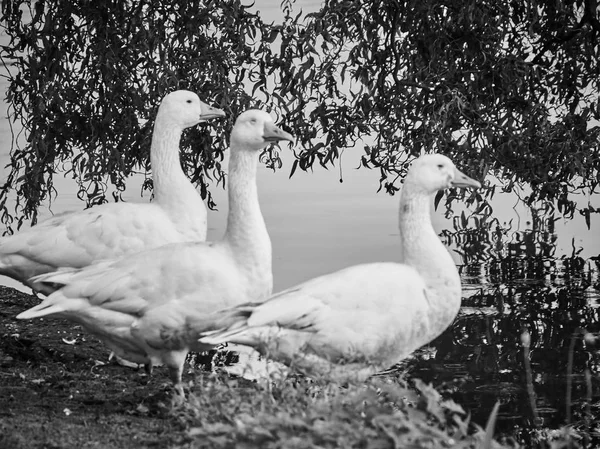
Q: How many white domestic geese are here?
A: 3